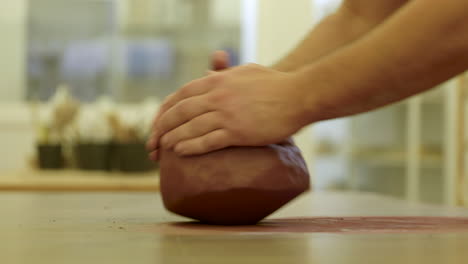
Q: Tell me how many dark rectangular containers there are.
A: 3